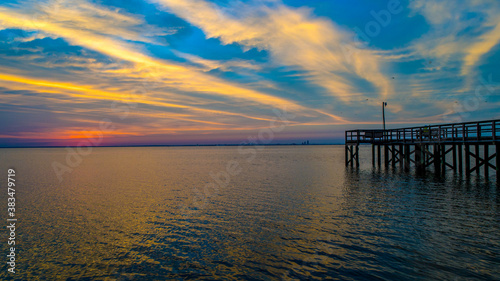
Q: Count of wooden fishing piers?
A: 1